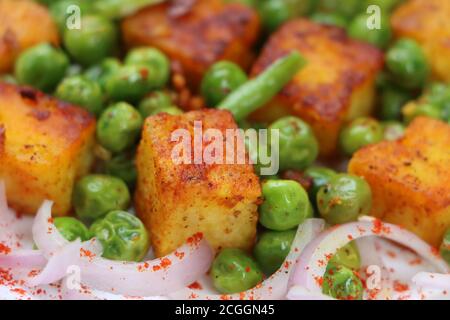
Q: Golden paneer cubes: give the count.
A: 7